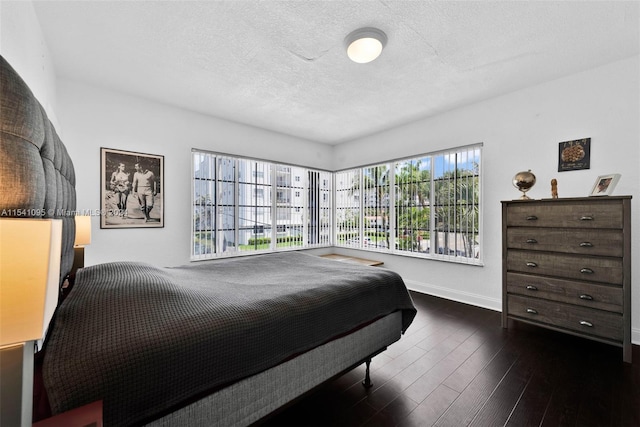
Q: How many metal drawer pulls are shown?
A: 10